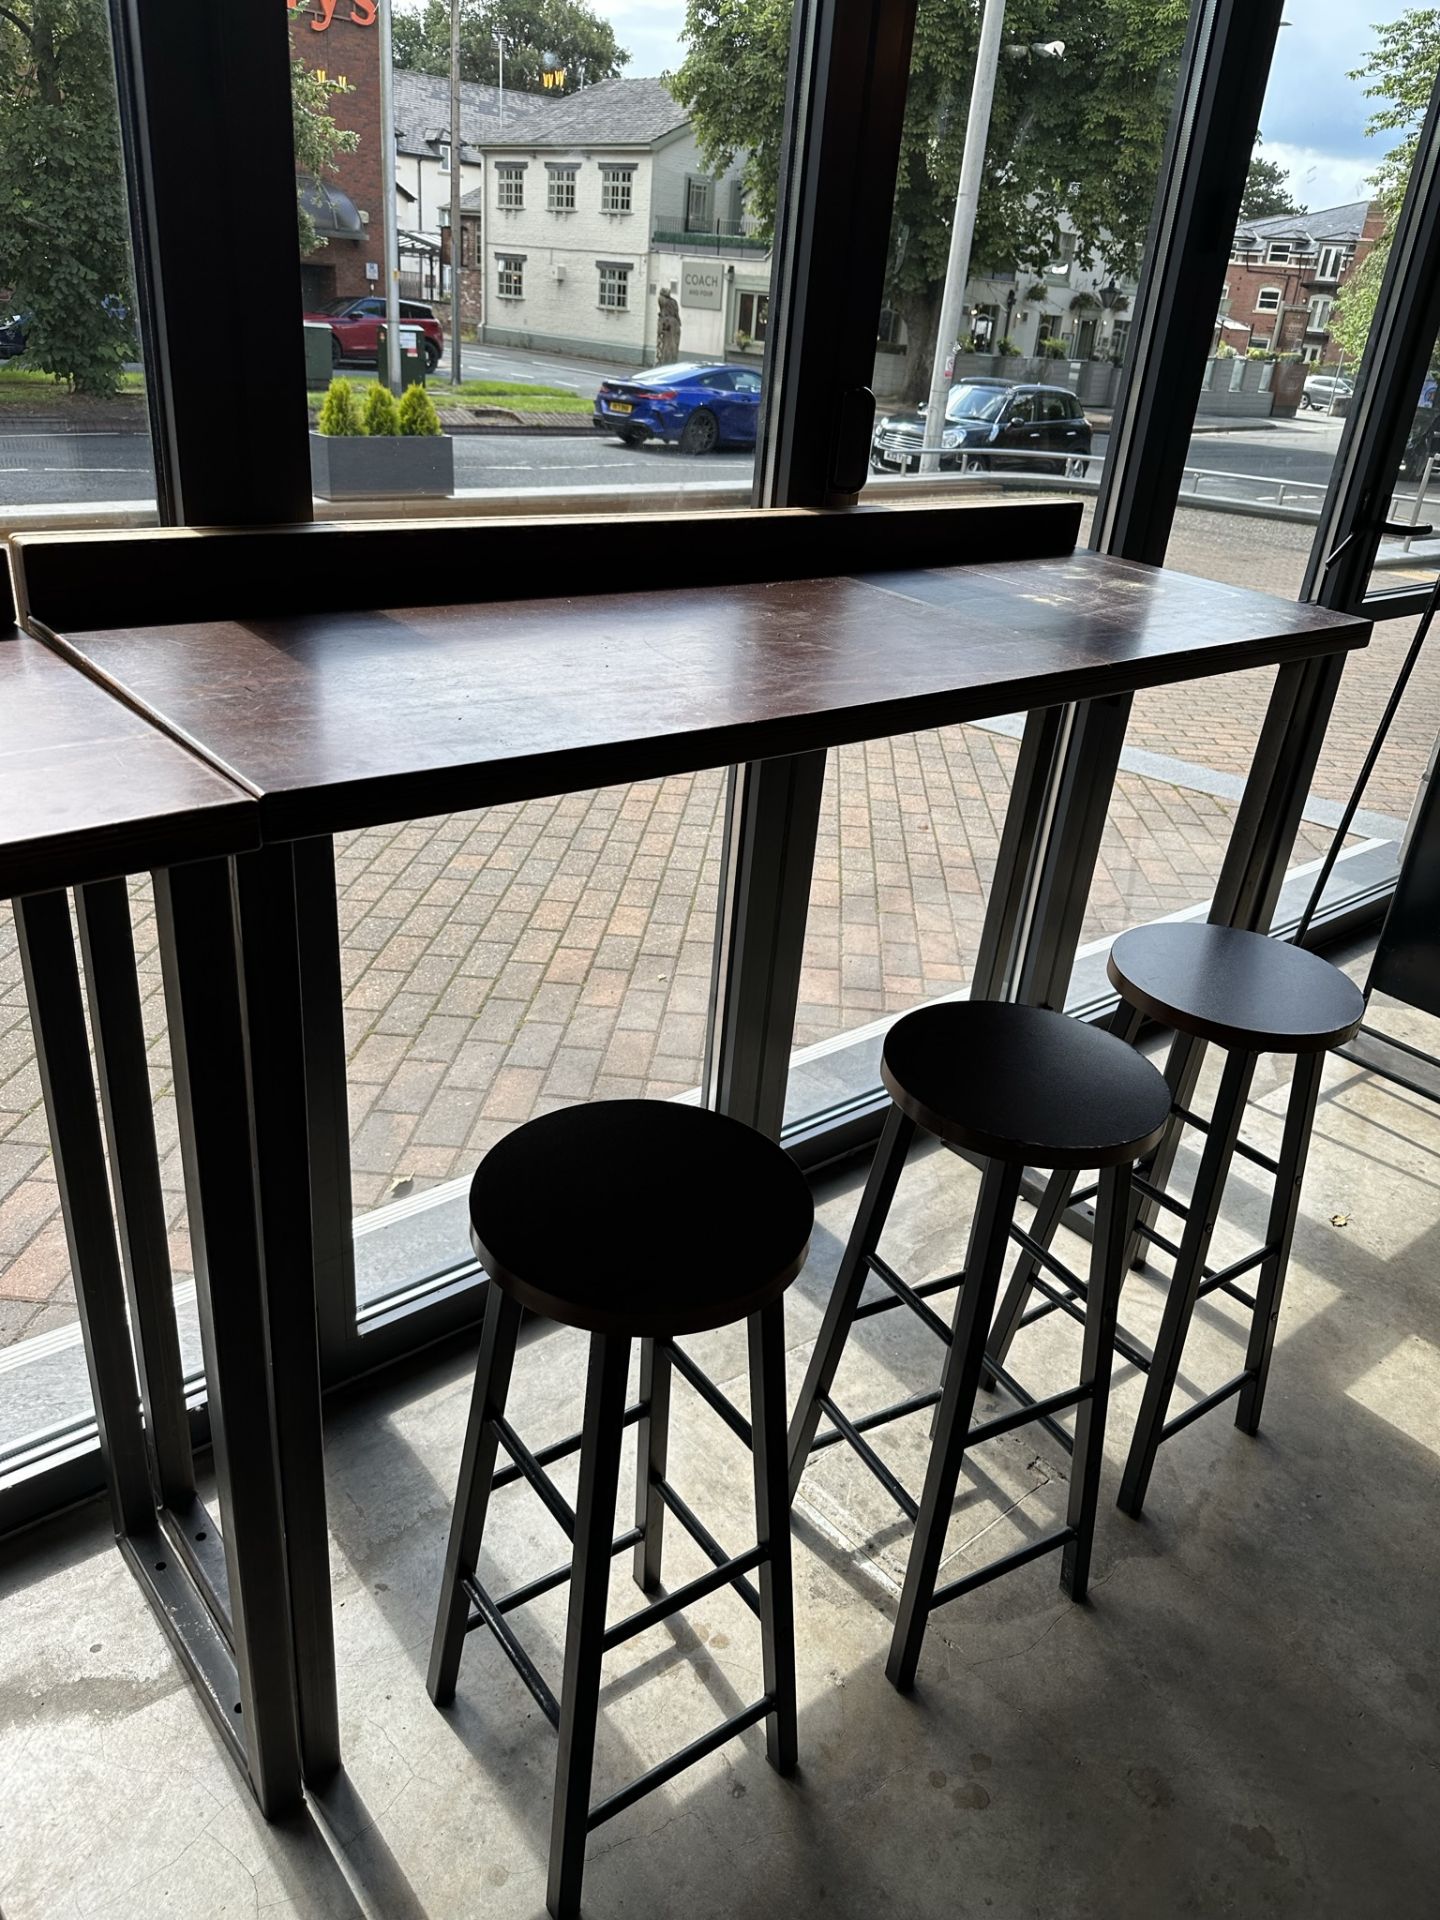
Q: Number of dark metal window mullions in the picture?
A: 4